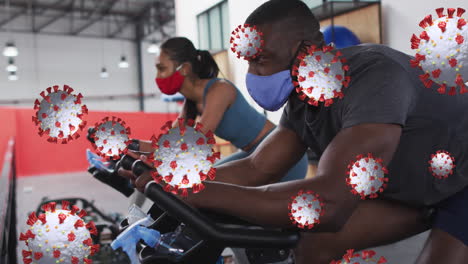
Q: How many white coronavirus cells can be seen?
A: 11